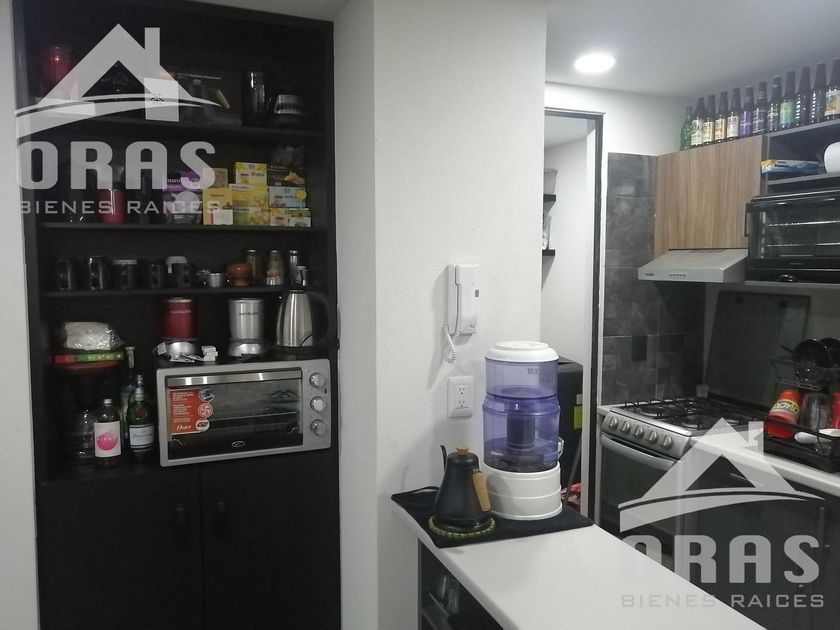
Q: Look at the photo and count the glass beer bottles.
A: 12